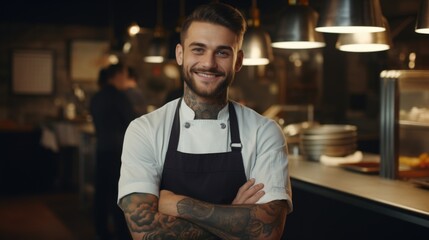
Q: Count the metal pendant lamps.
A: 6